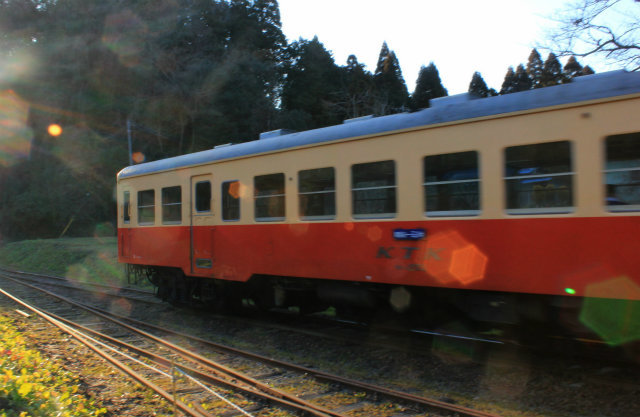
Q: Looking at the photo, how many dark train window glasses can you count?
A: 11